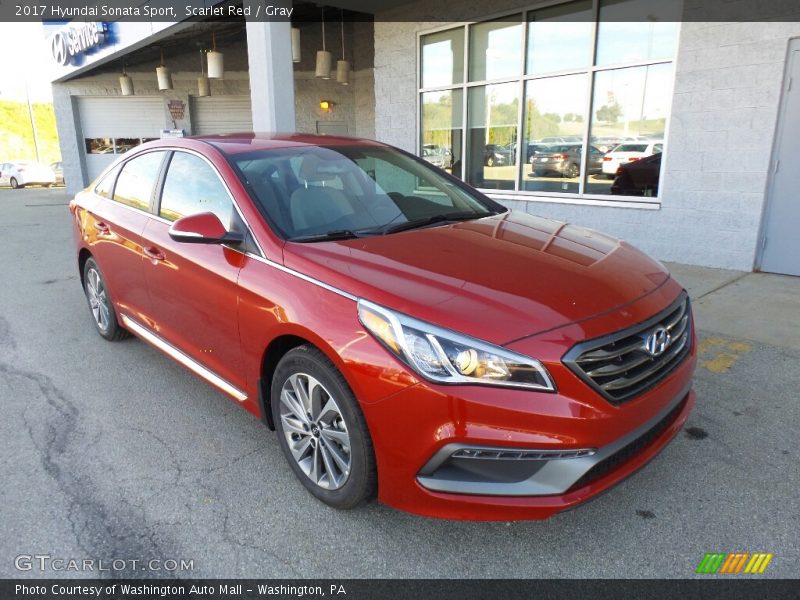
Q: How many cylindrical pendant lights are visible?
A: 7